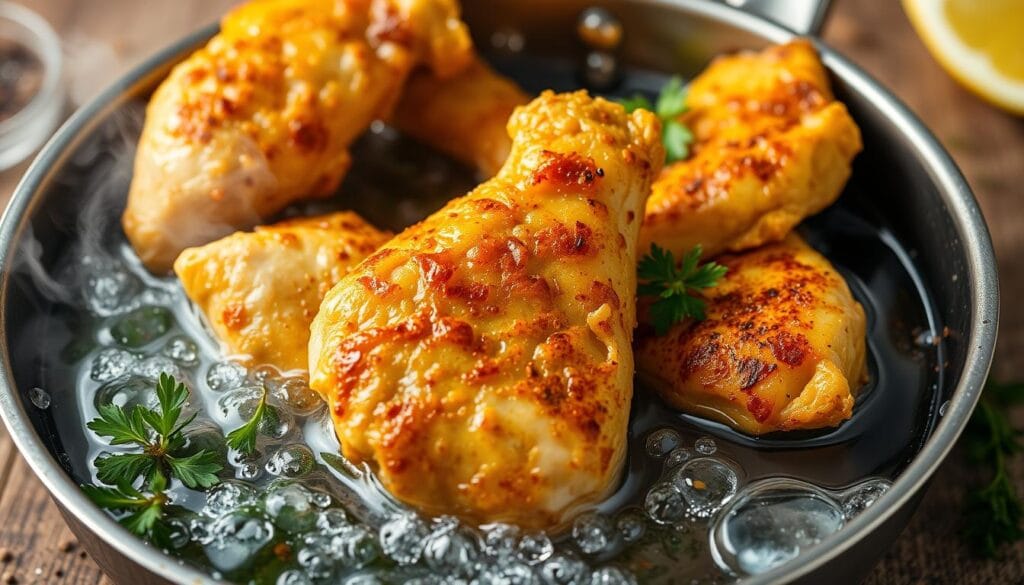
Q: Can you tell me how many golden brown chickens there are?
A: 6